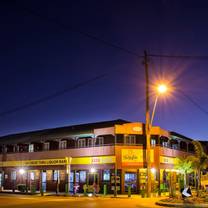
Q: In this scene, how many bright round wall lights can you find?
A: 3